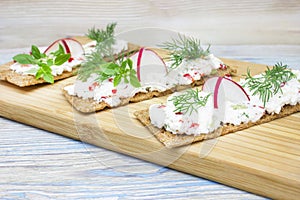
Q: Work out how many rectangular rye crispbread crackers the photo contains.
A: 3